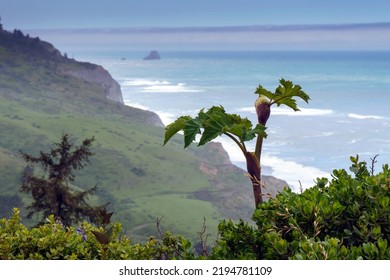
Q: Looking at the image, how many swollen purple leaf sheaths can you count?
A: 2